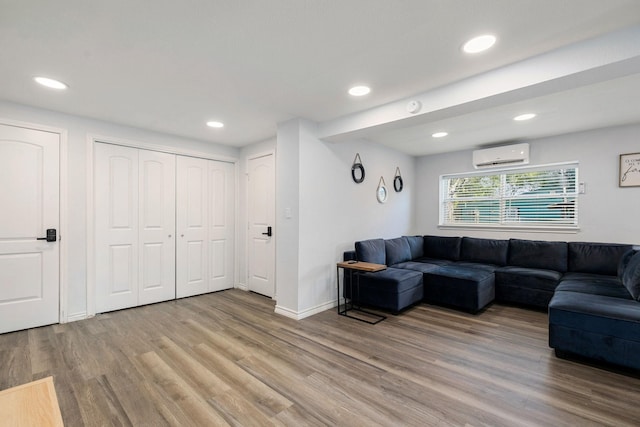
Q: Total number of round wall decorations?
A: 3